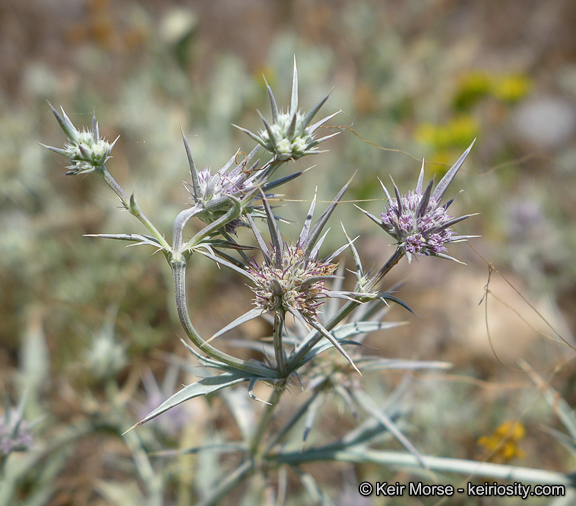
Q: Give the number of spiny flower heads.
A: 5